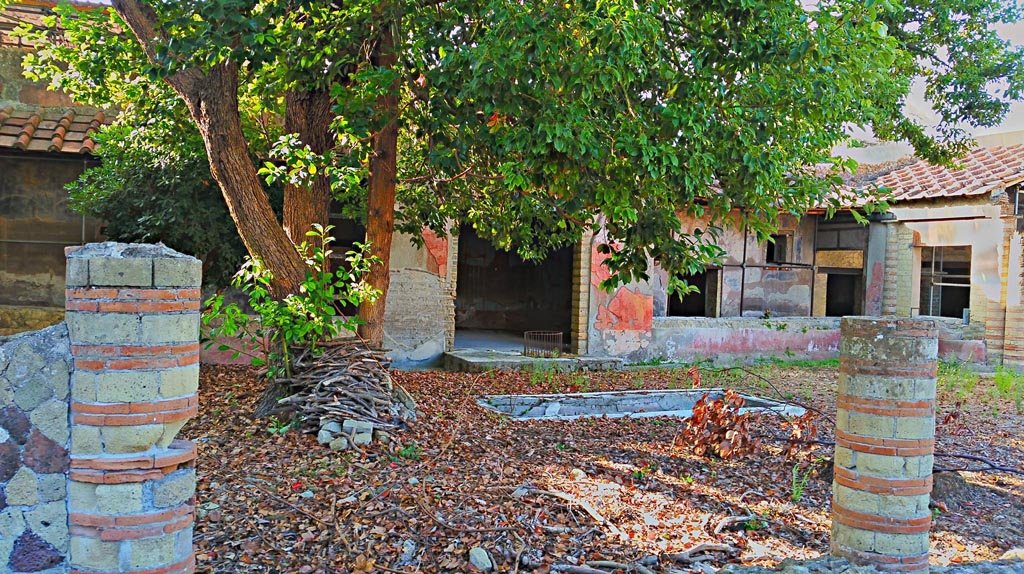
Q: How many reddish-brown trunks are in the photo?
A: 3